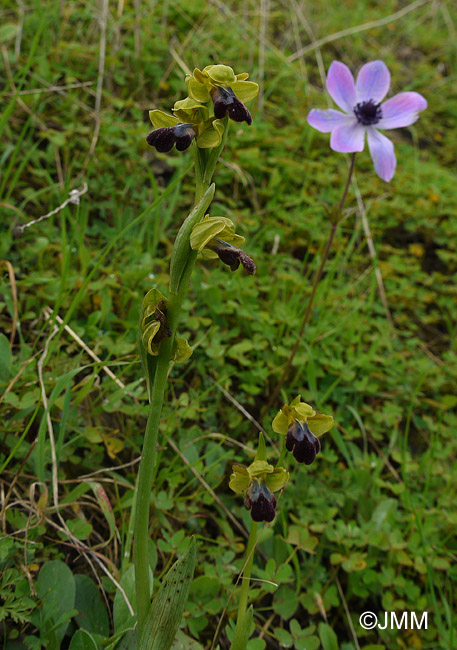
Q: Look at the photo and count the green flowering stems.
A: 2